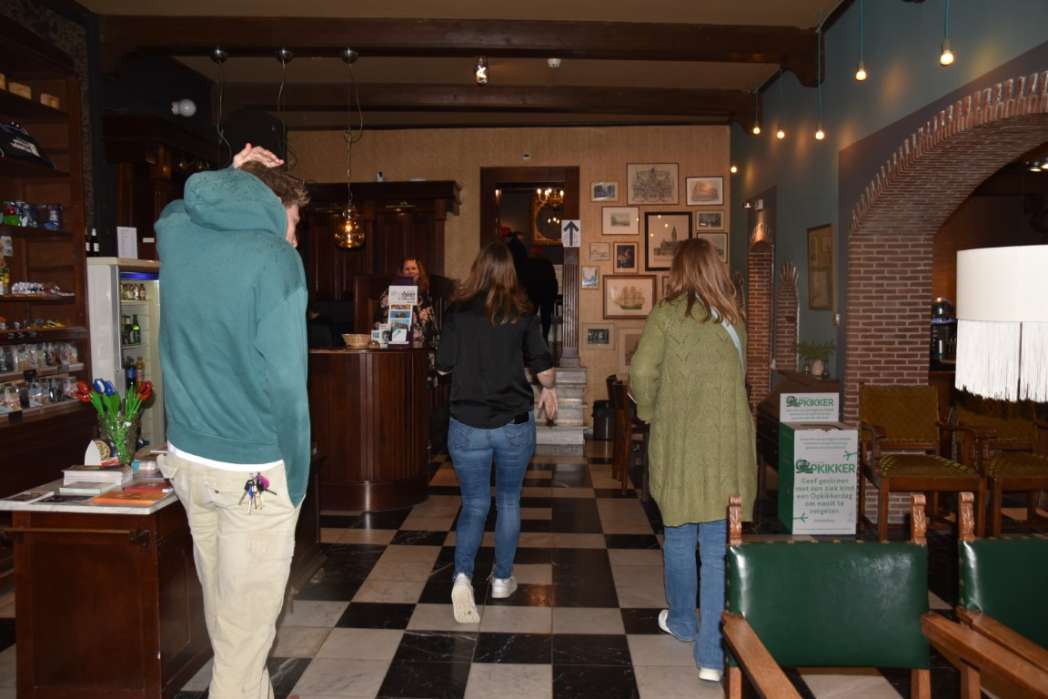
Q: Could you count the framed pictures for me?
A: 15